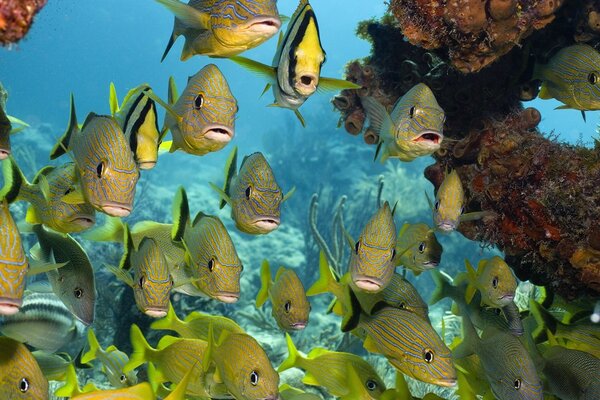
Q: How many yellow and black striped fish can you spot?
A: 2